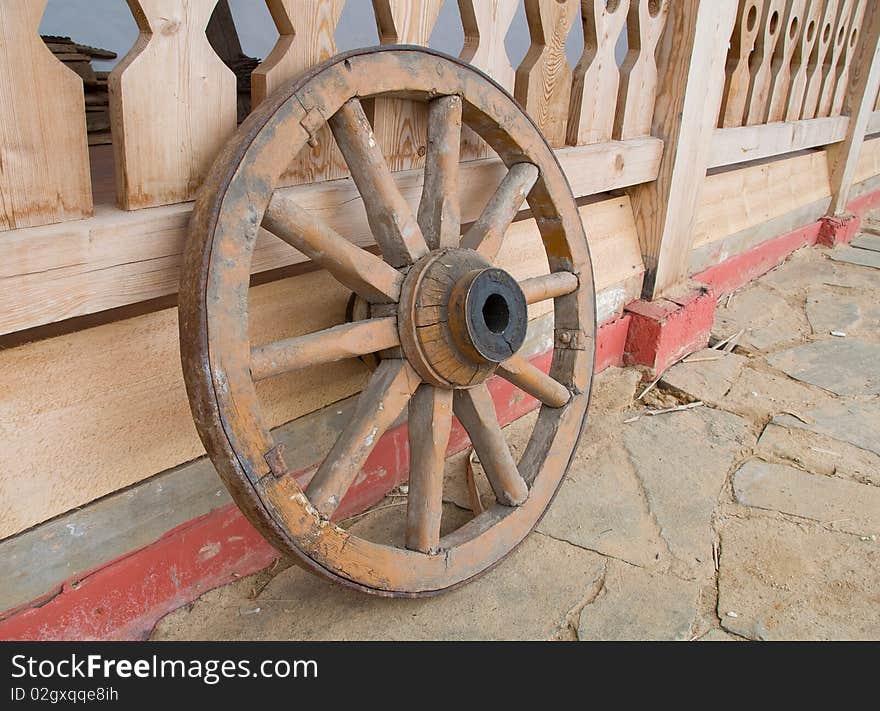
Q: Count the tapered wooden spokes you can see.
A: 10